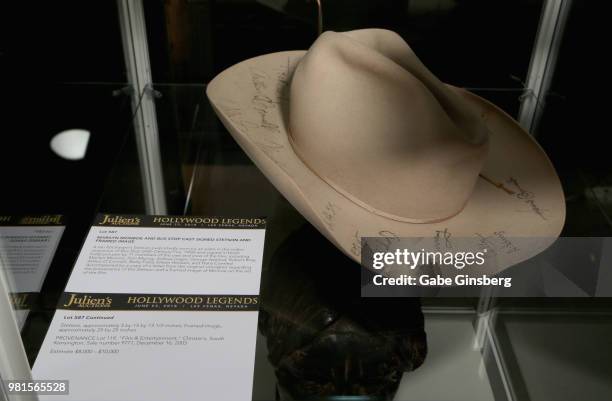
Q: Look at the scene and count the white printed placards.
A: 2